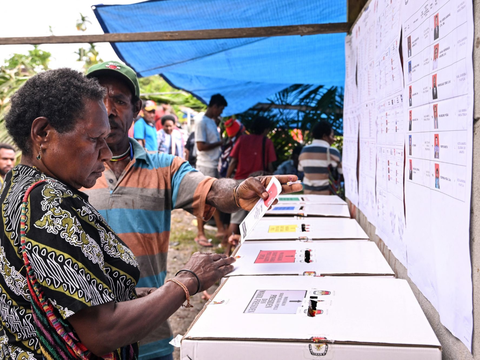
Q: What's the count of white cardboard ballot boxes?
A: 5